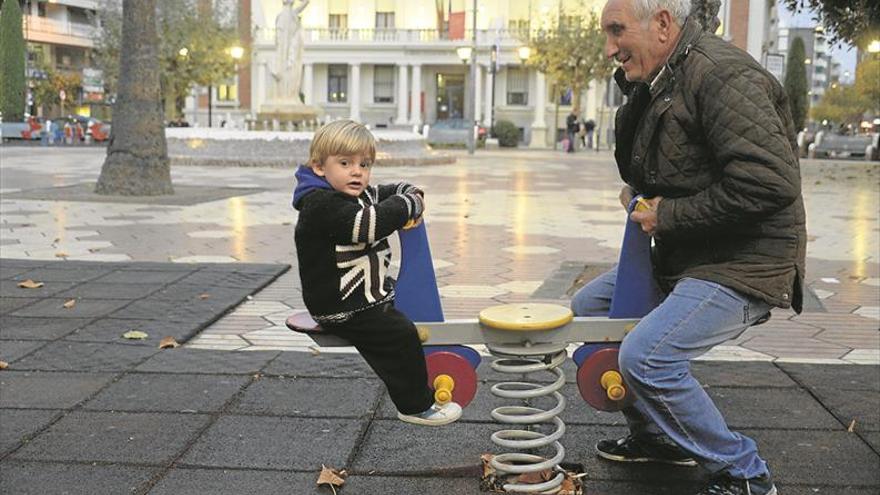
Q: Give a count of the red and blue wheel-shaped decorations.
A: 2